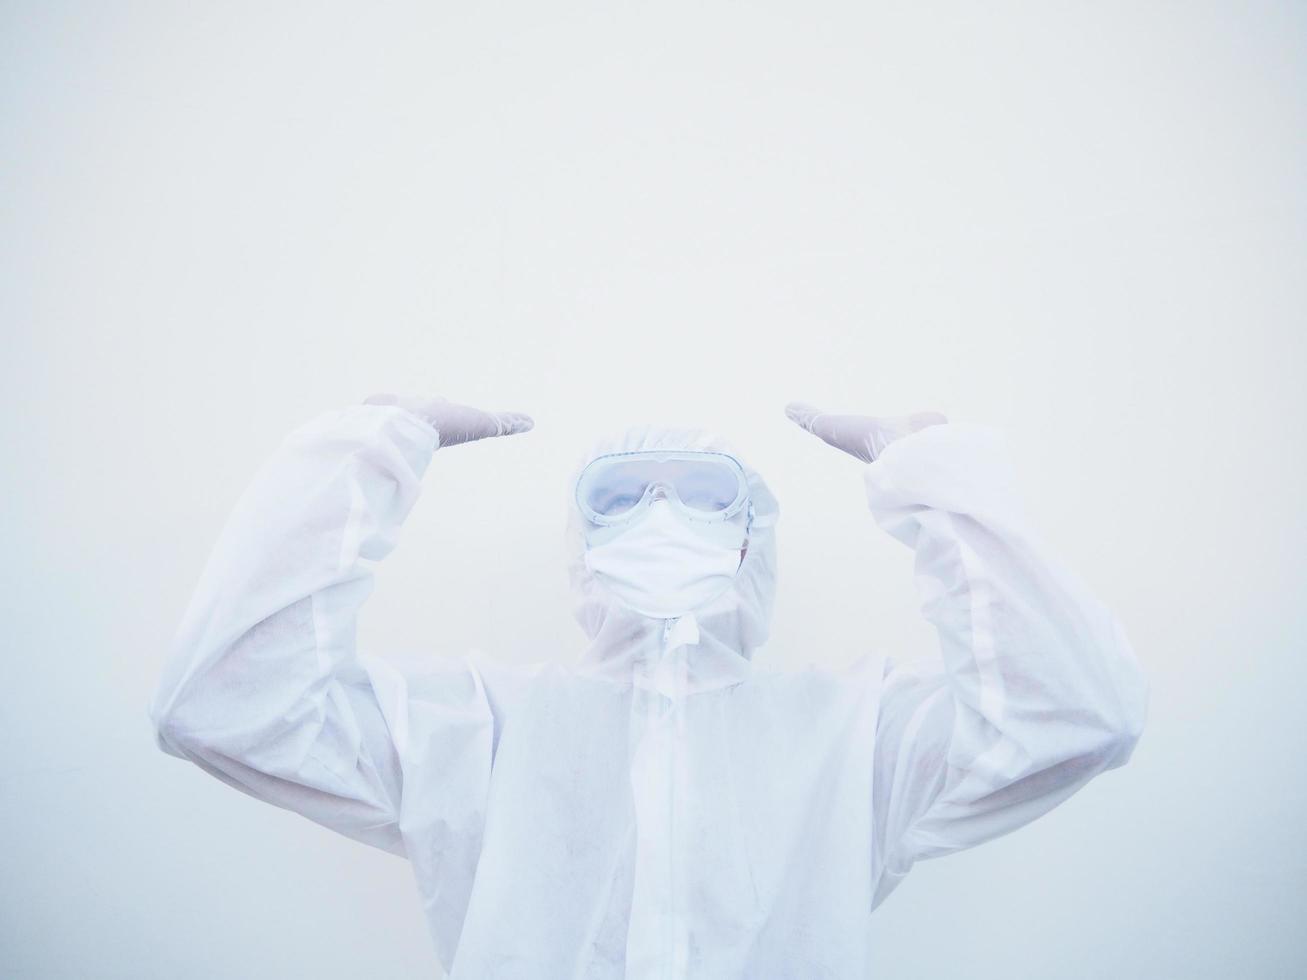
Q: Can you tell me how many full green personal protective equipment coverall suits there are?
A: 0